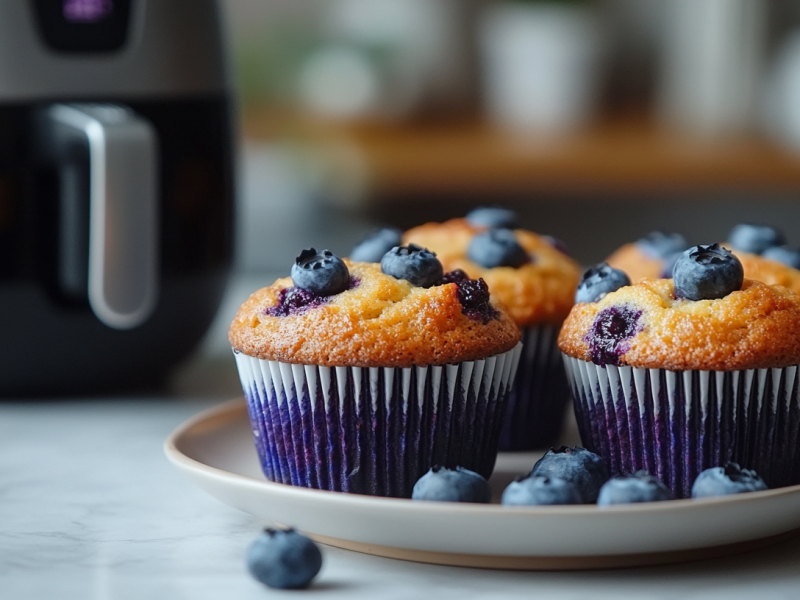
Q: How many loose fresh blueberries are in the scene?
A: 6